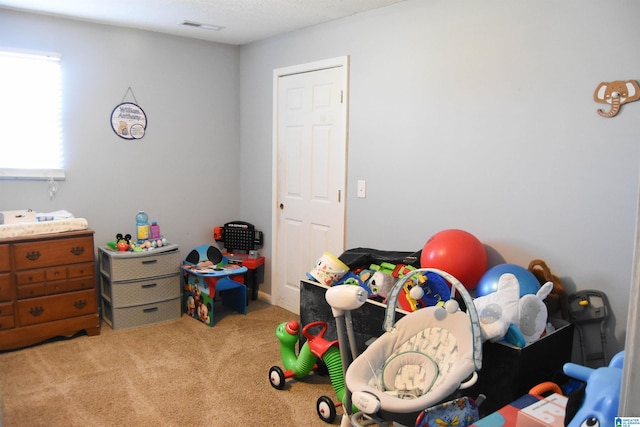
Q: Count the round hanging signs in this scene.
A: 1